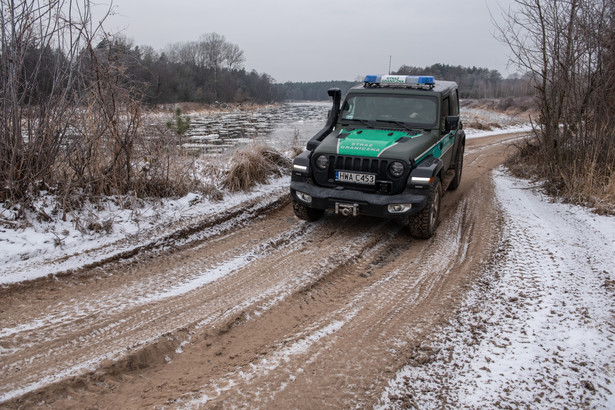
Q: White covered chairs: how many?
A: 0